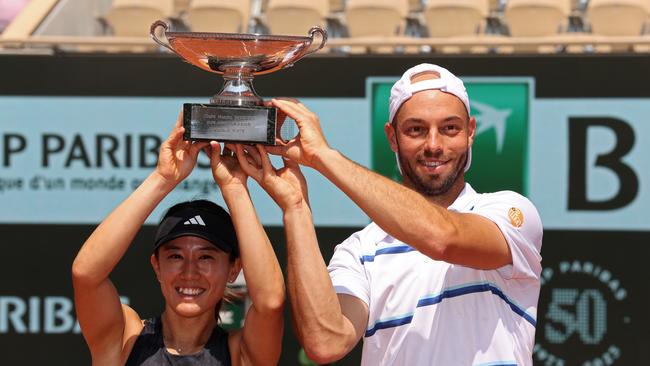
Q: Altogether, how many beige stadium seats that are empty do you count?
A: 7